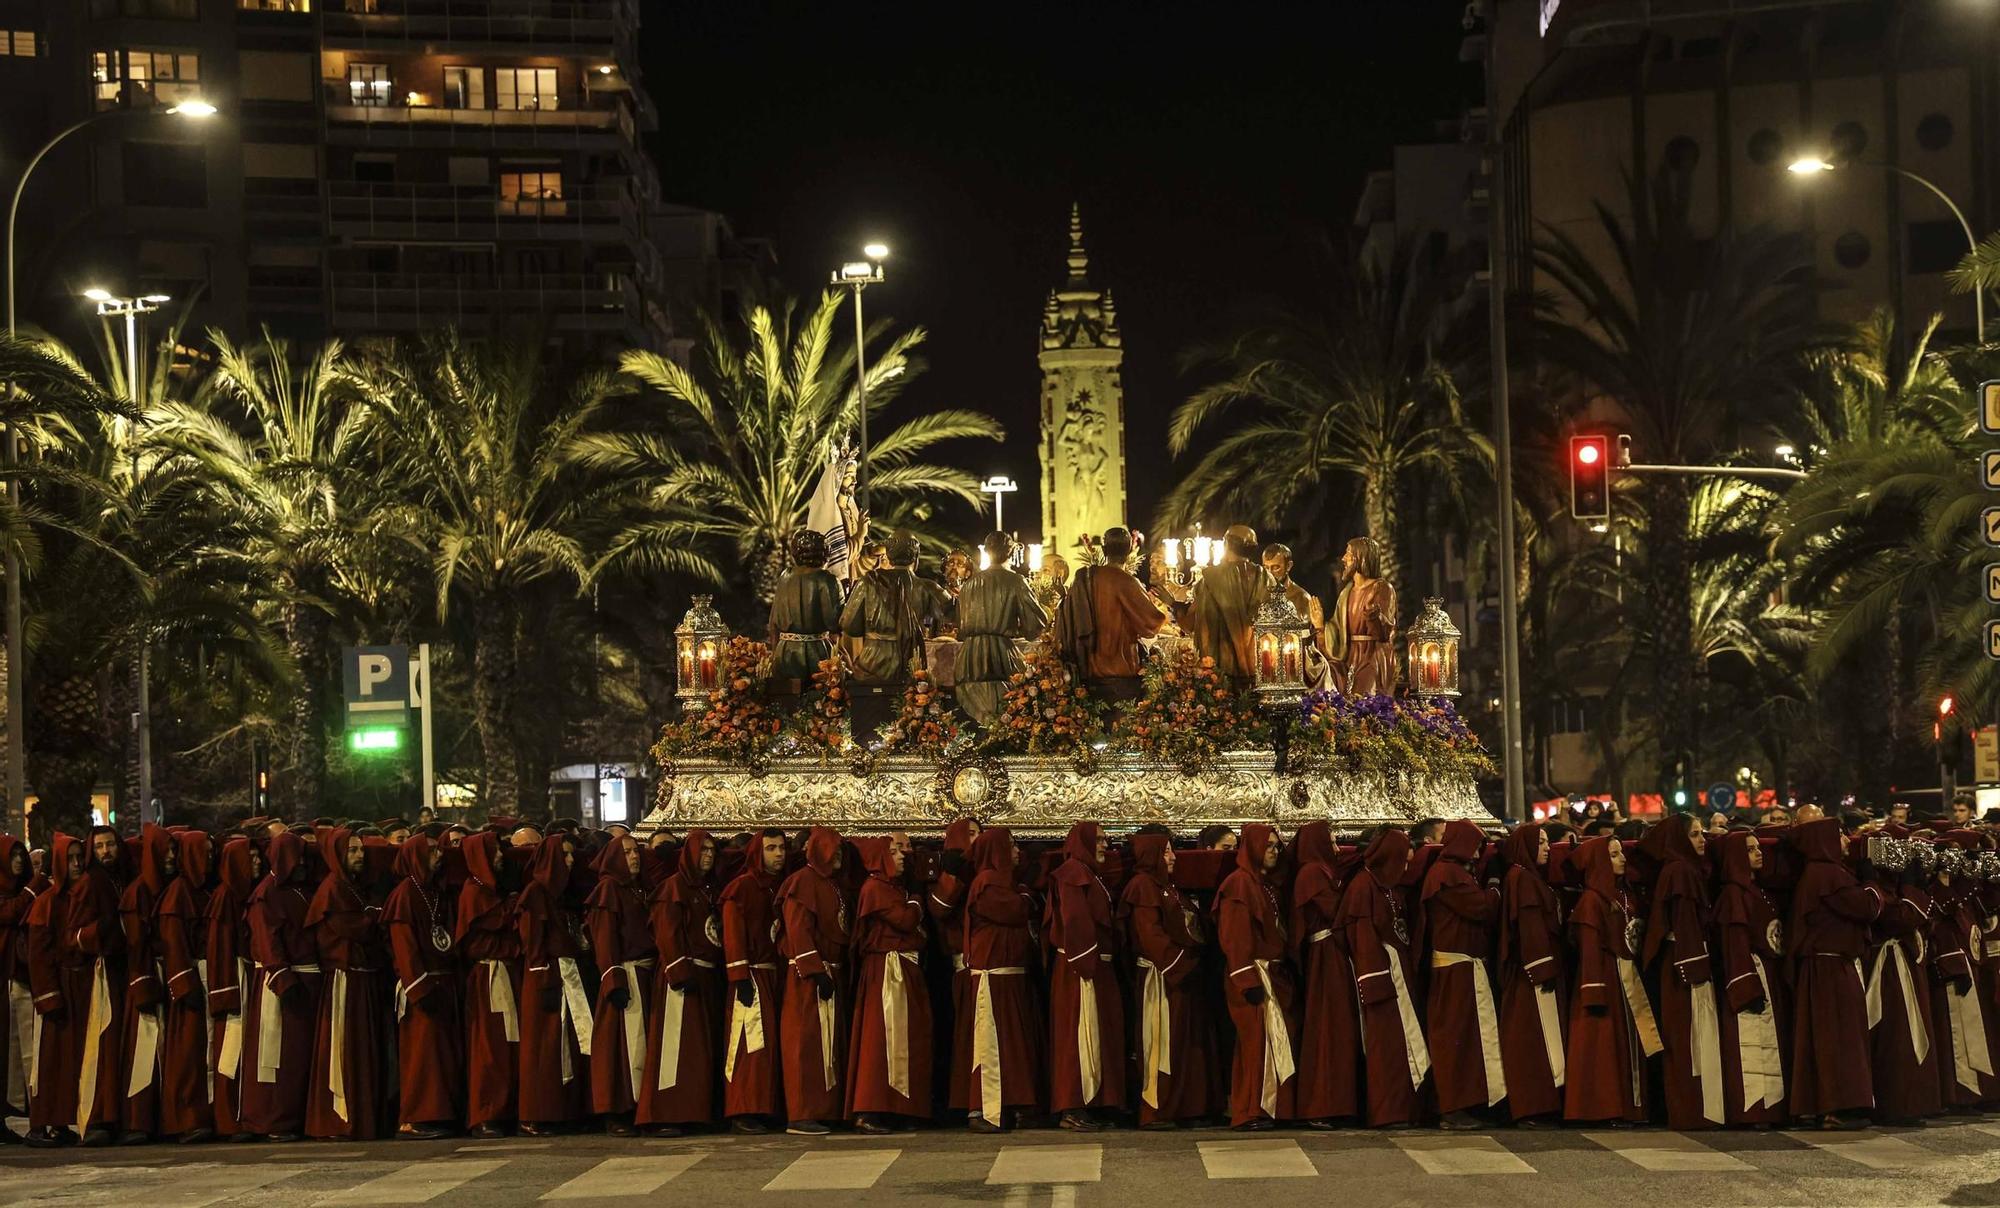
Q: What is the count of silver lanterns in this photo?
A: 3